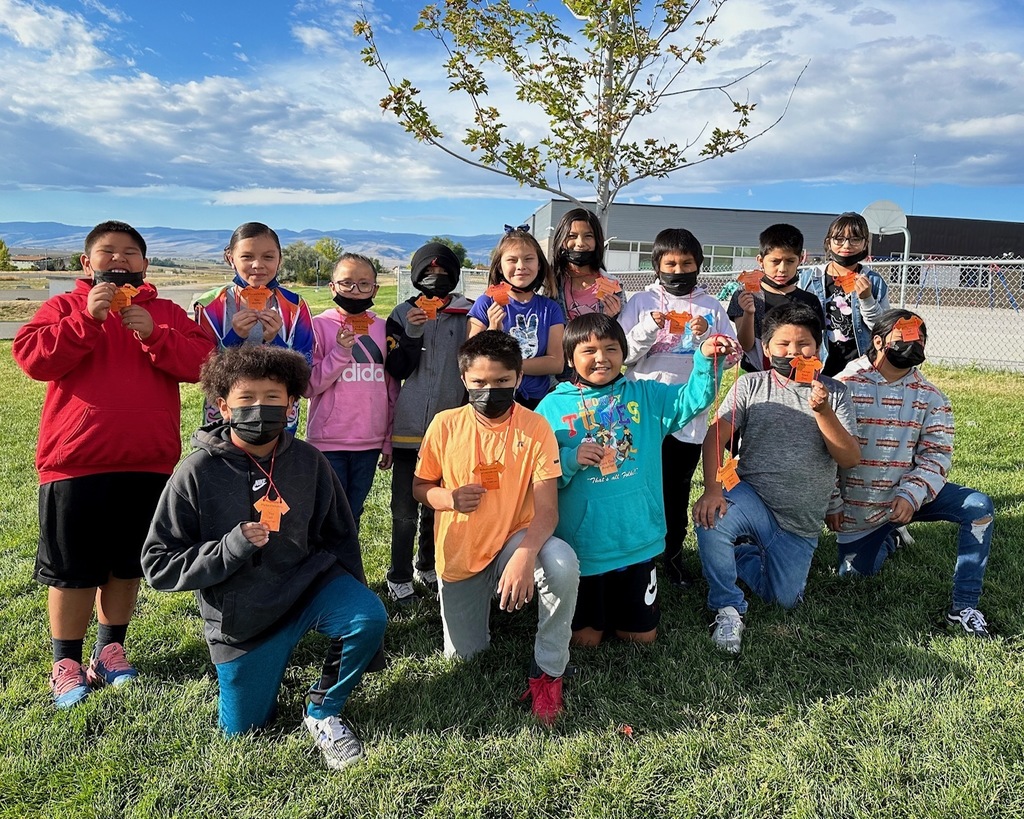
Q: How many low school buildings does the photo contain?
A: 1